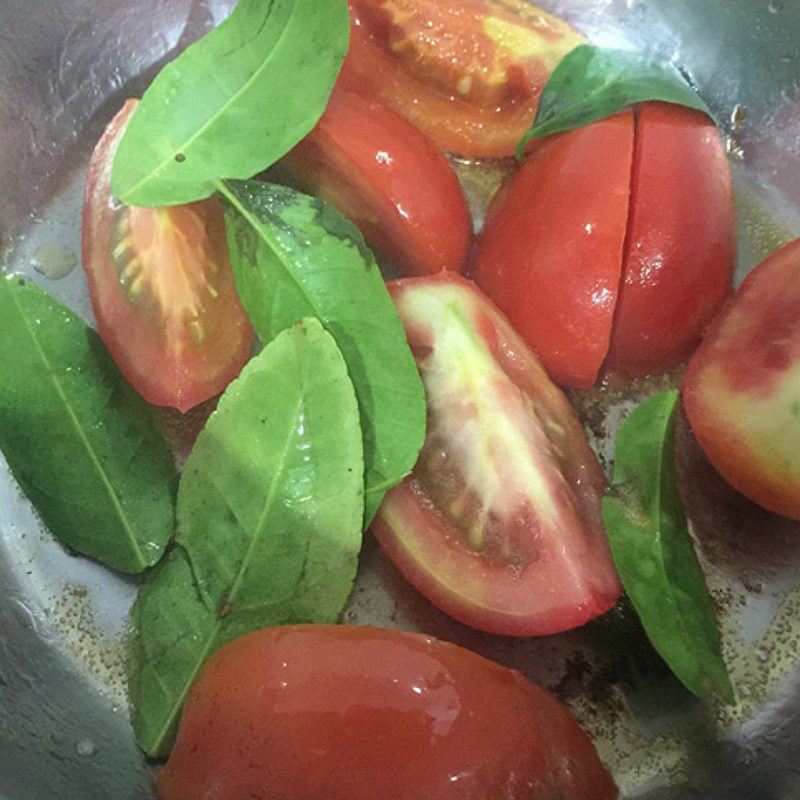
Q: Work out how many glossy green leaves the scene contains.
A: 6